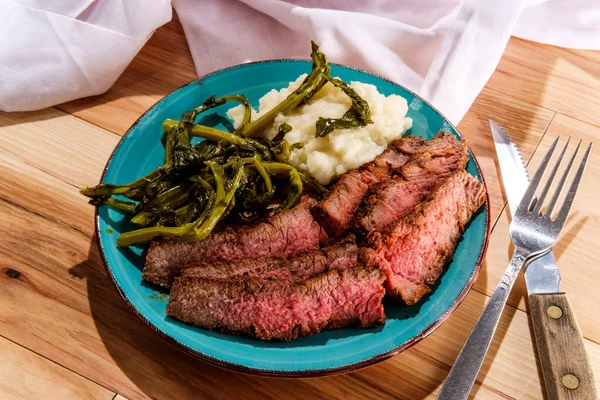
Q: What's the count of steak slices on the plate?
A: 6